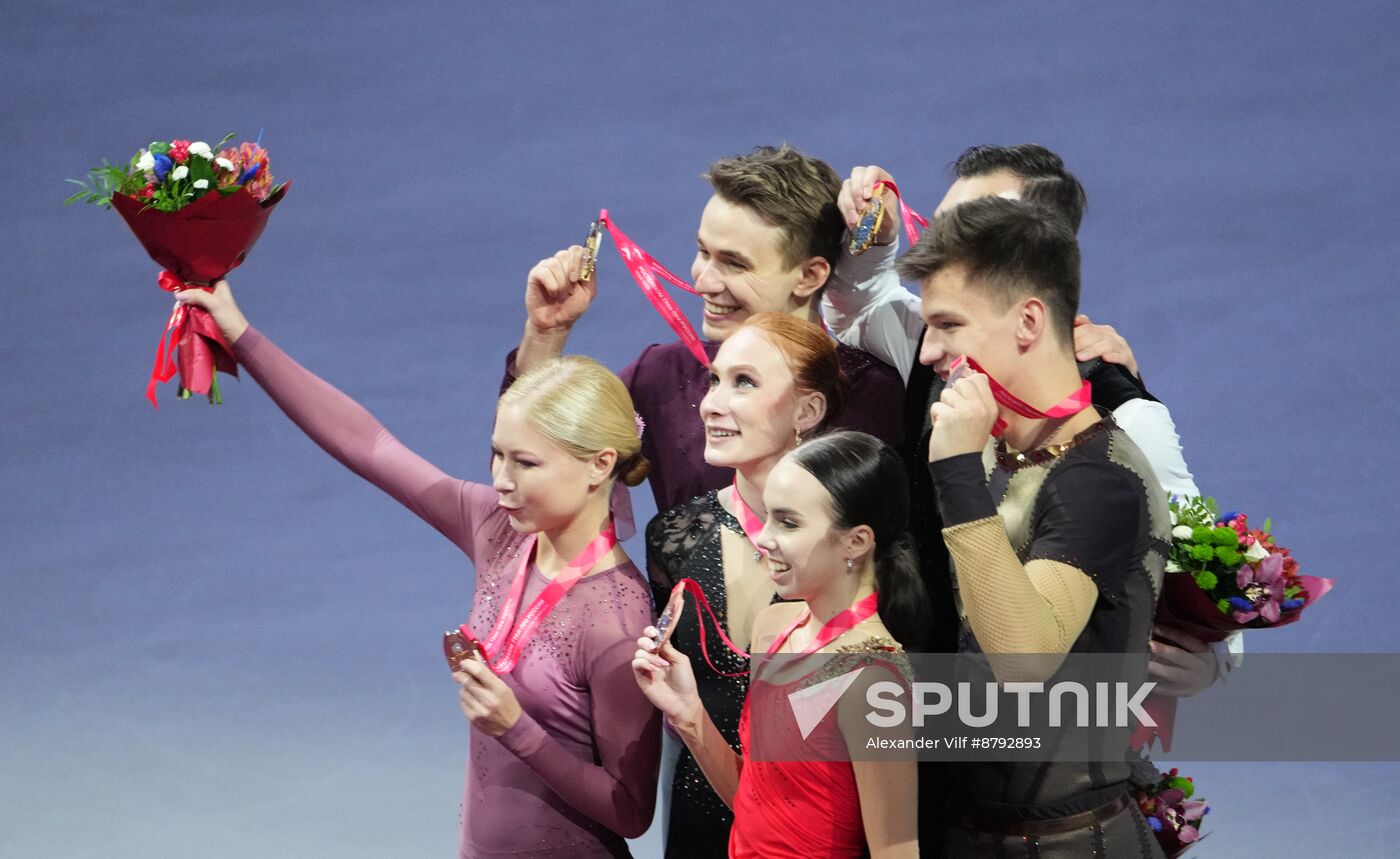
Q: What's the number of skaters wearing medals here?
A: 6